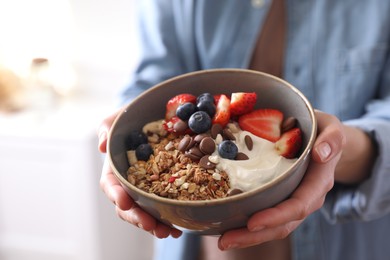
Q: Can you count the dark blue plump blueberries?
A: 7